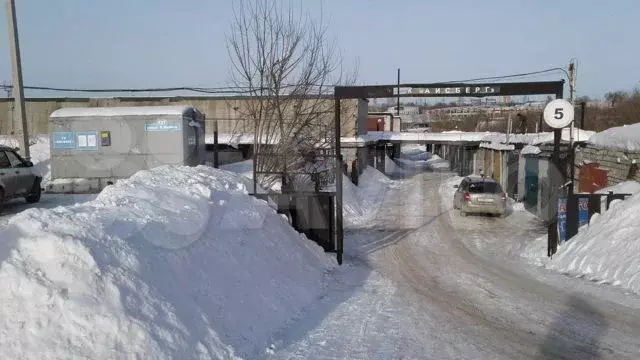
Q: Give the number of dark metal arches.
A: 1